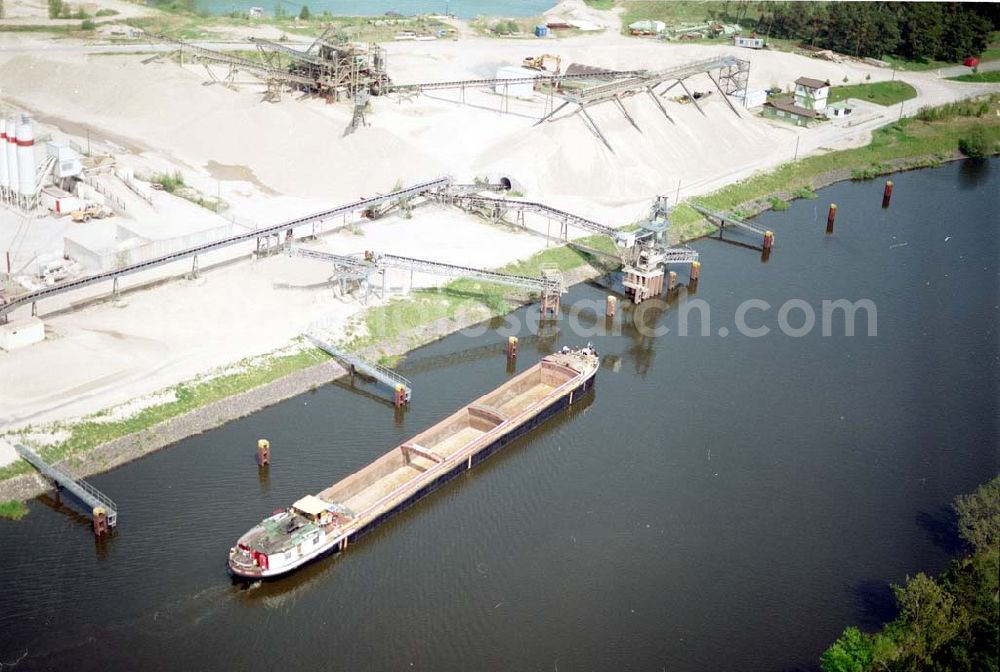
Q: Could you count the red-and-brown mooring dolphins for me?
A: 10